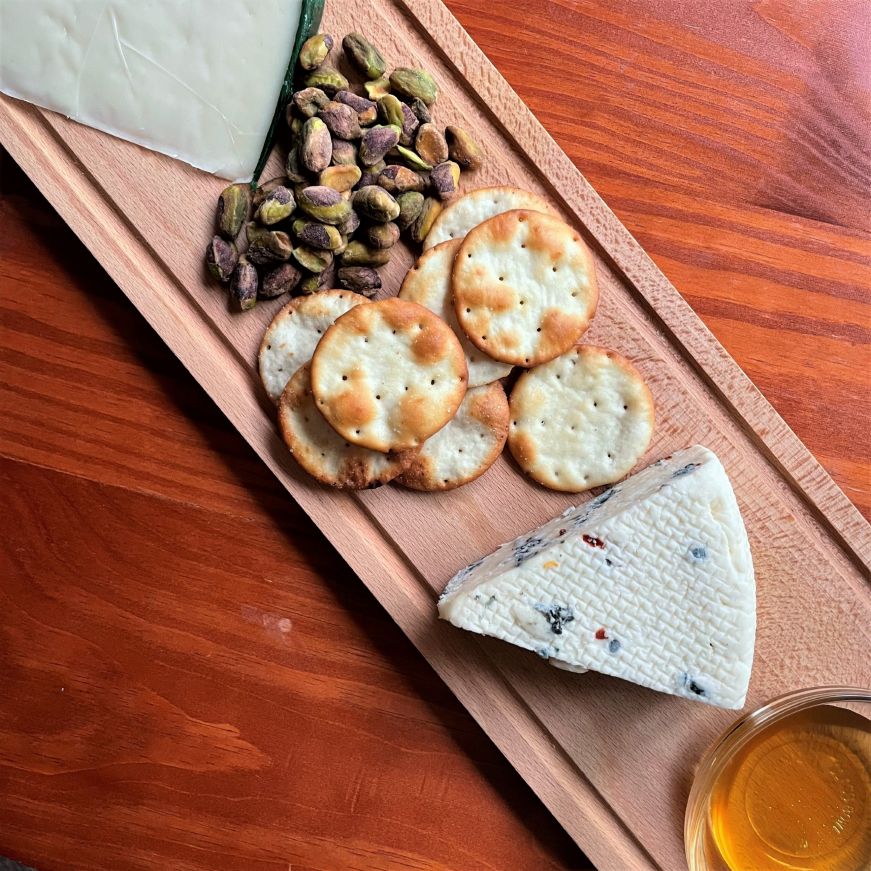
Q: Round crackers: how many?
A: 8